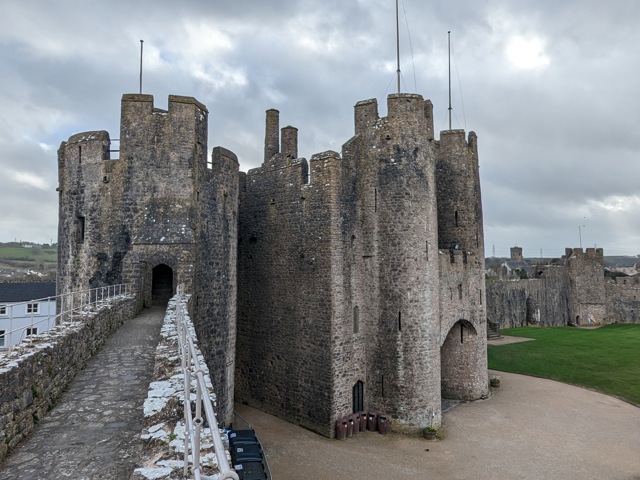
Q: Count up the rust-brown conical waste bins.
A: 6